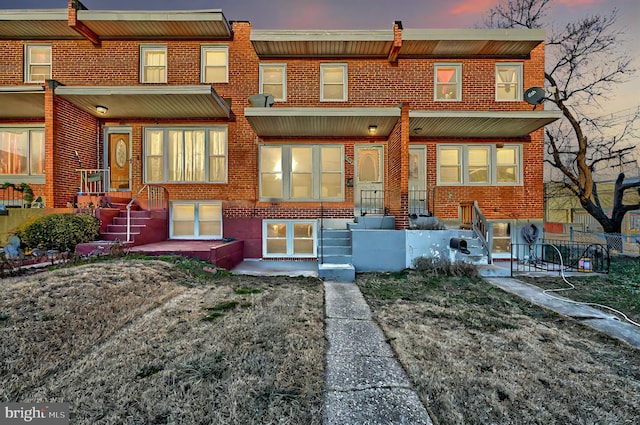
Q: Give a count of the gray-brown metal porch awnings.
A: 4